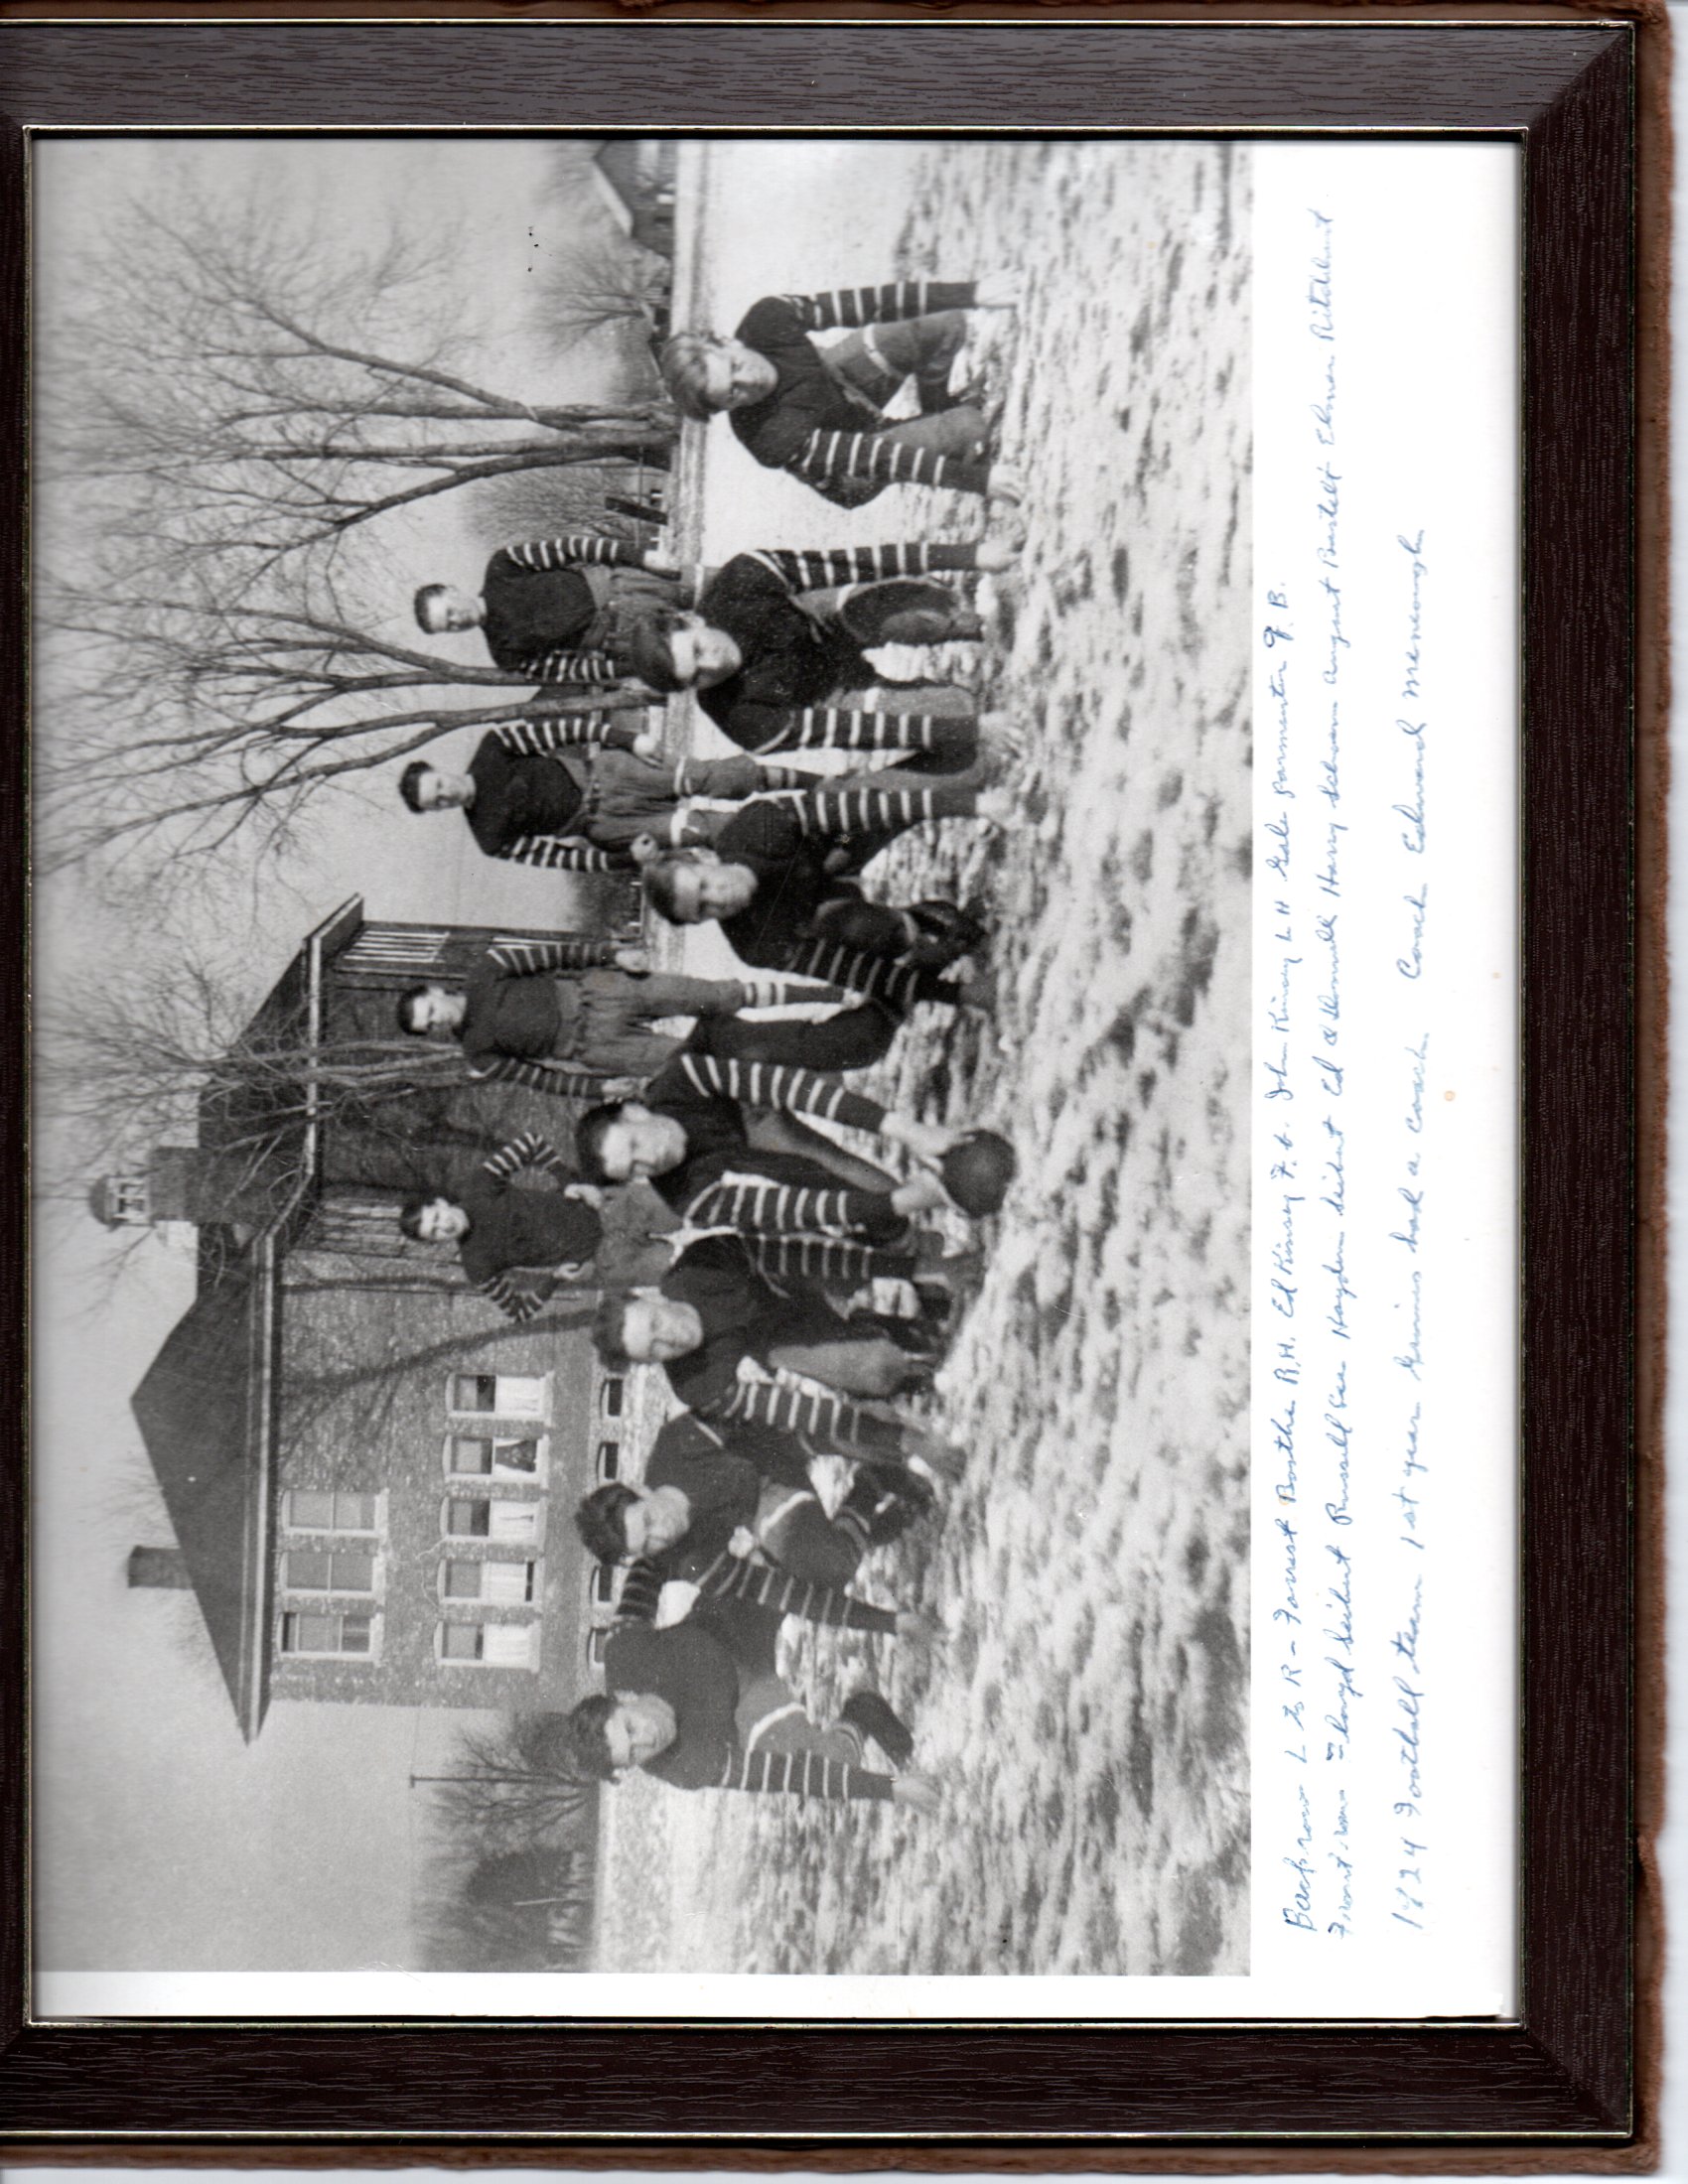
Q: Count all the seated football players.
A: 7